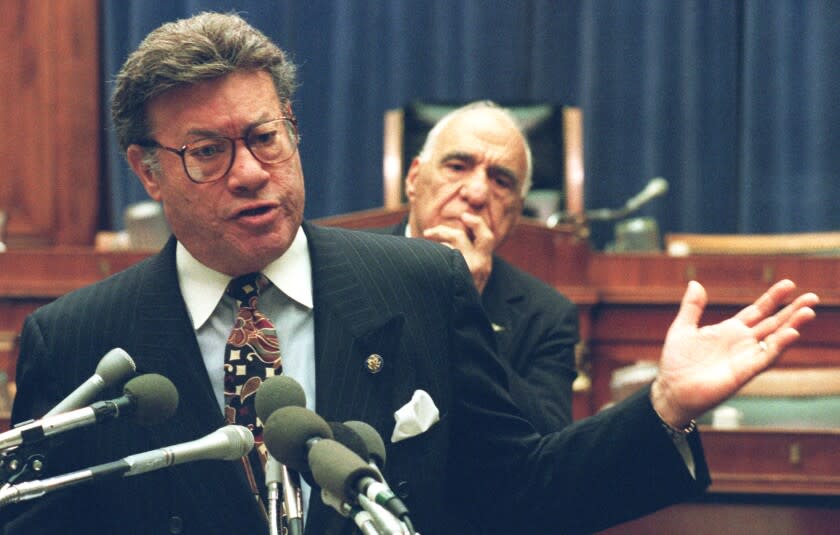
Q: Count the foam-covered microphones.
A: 6